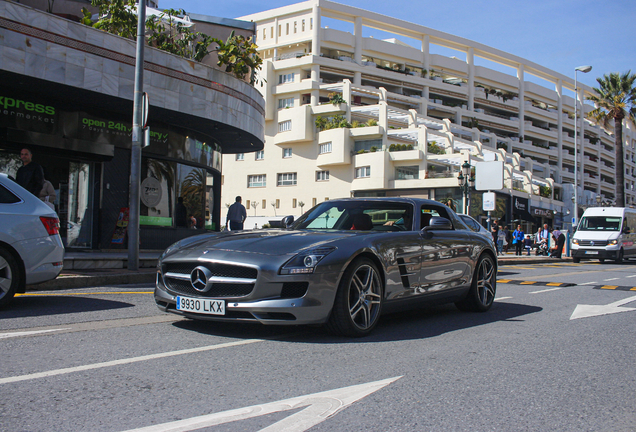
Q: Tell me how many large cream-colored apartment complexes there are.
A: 1